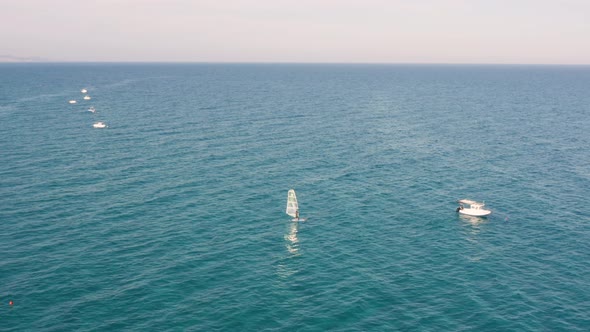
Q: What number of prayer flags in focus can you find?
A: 0